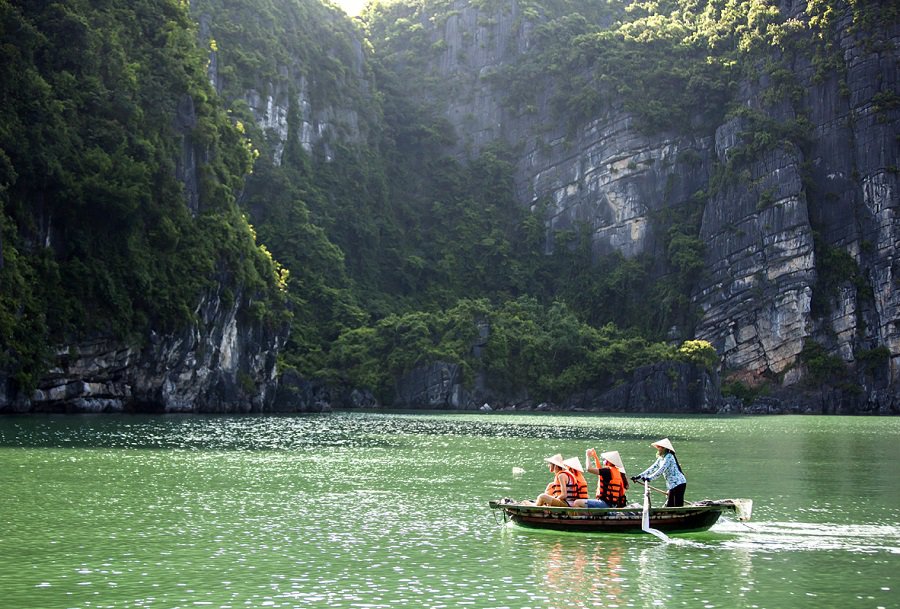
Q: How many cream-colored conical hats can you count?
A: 4